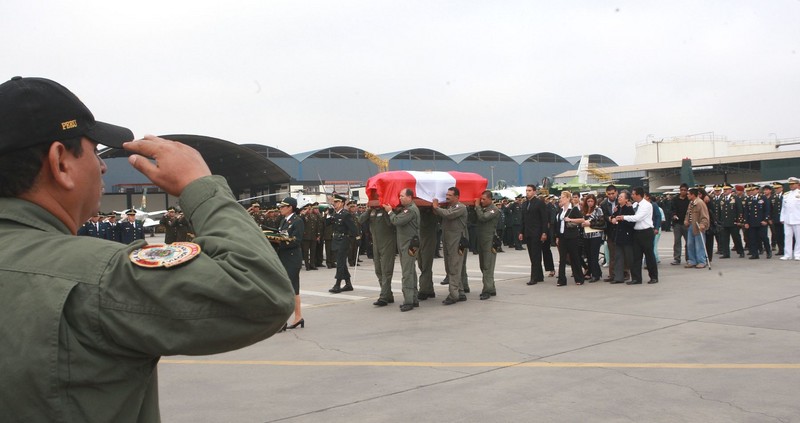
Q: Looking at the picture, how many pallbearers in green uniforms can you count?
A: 6